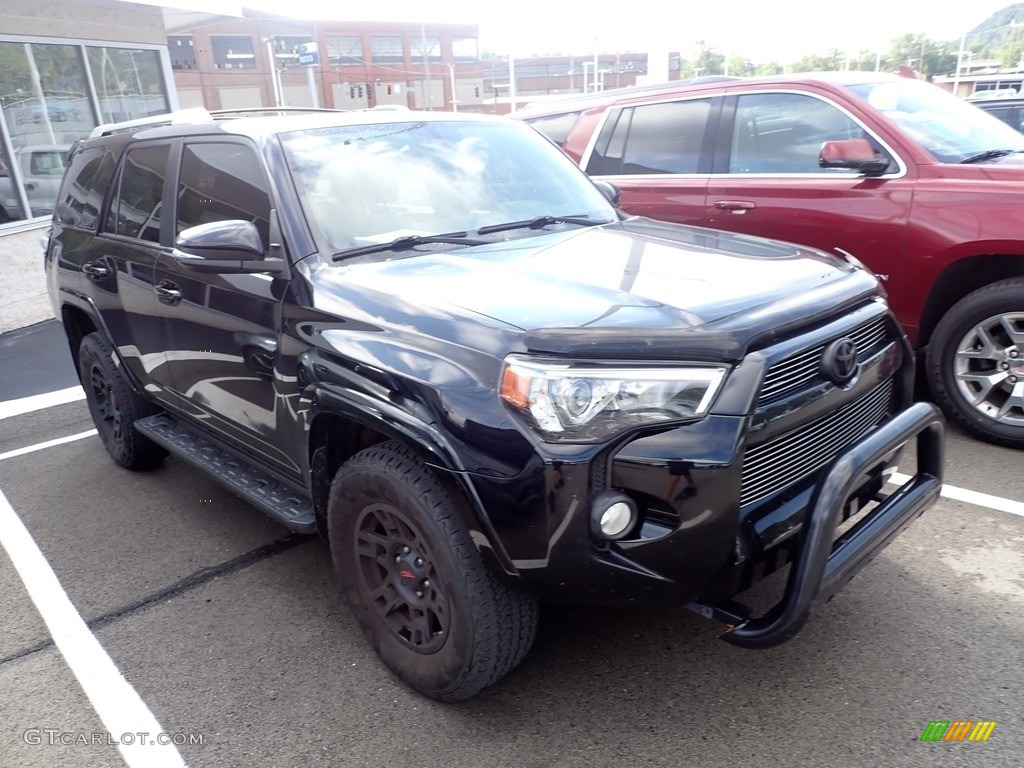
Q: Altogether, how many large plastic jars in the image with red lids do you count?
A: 0